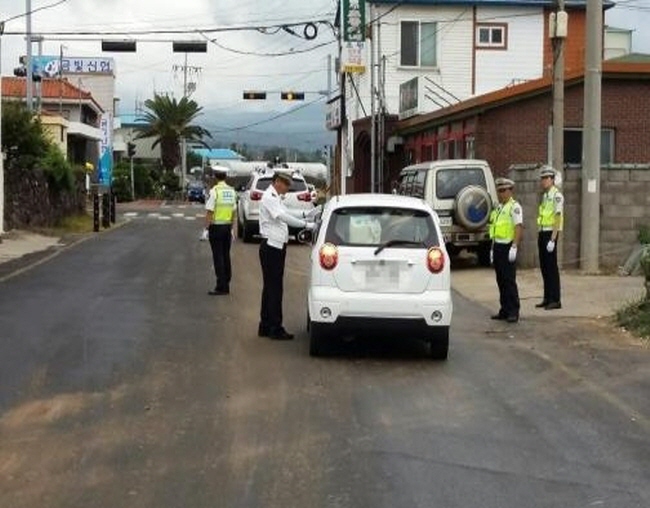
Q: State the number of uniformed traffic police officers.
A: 4